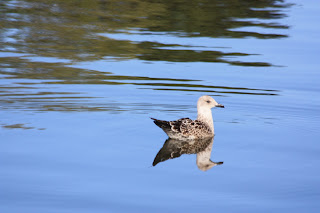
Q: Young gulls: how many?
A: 1